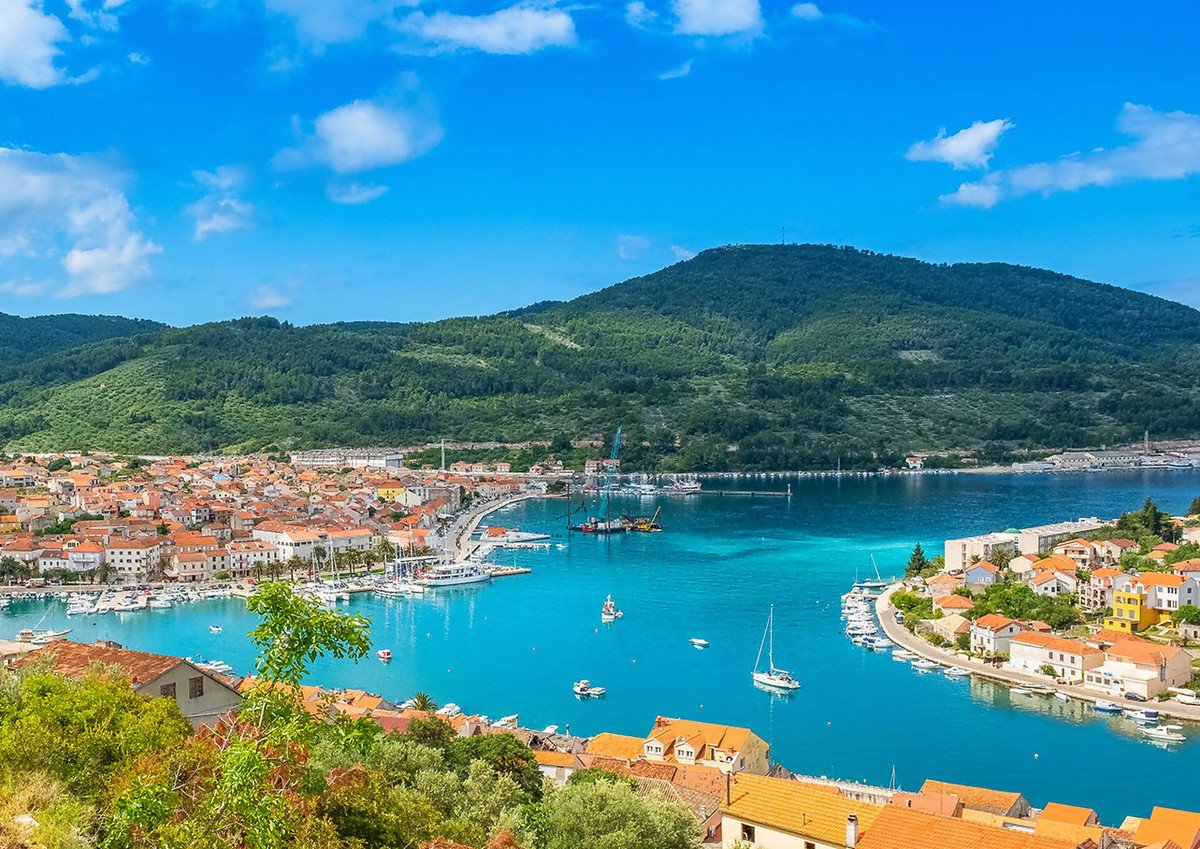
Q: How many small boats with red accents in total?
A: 2